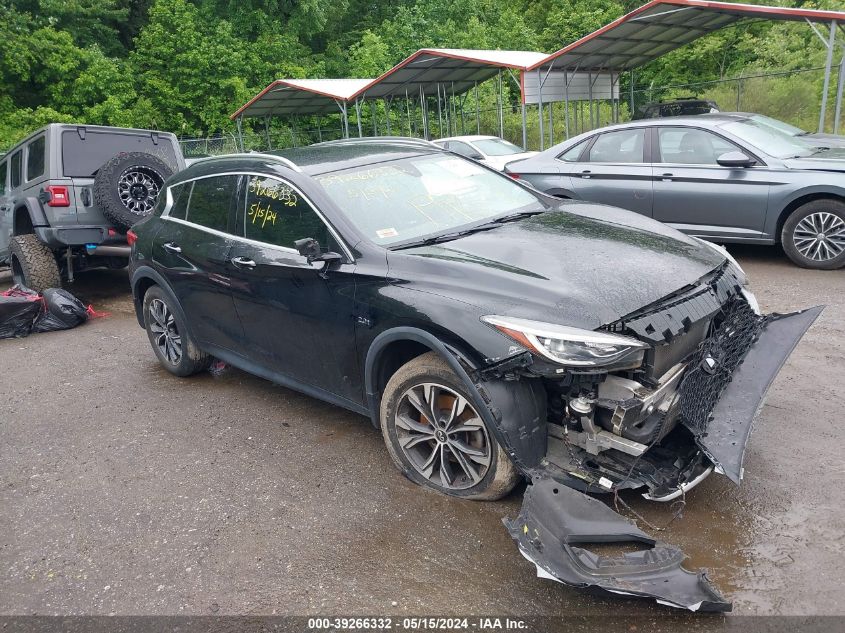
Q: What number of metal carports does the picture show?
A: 3